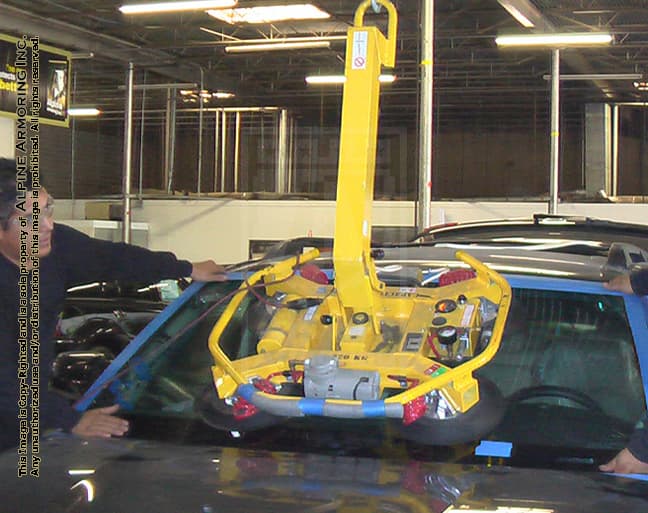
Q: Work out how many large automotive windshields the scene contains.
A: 1